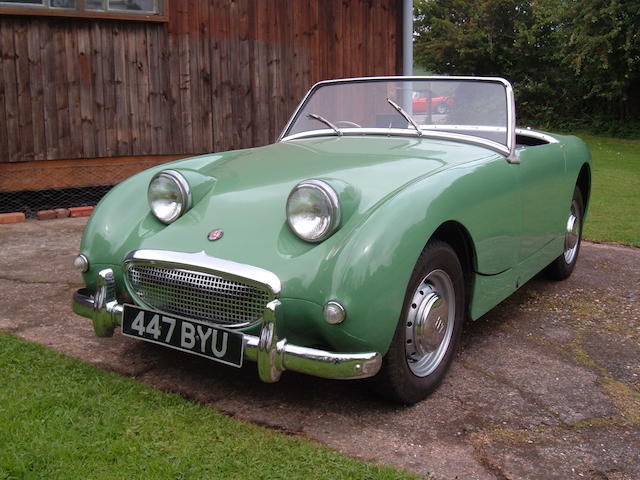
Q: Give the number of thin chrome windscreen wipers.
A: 2